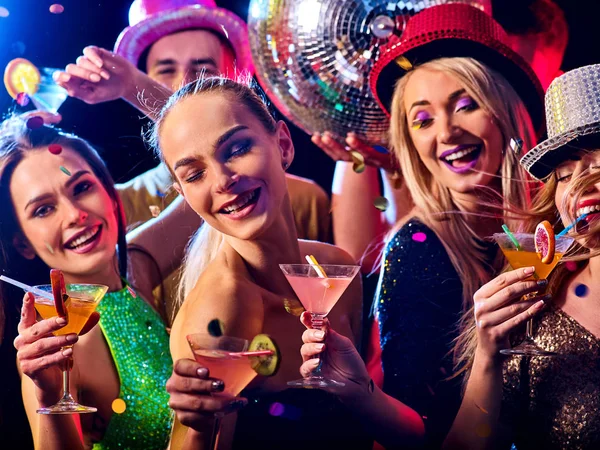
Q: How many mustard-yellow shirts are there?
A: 1